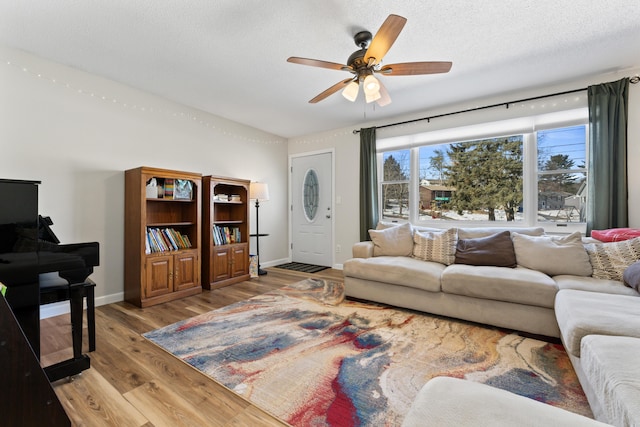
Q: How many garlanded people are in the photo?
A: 0